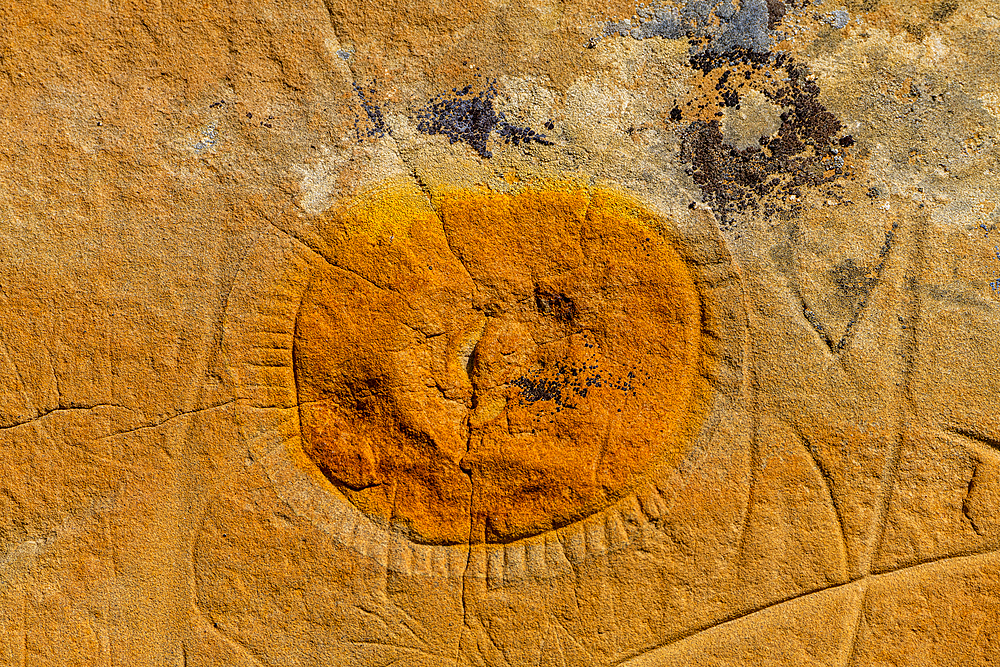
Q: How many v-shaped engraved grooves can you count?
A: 1